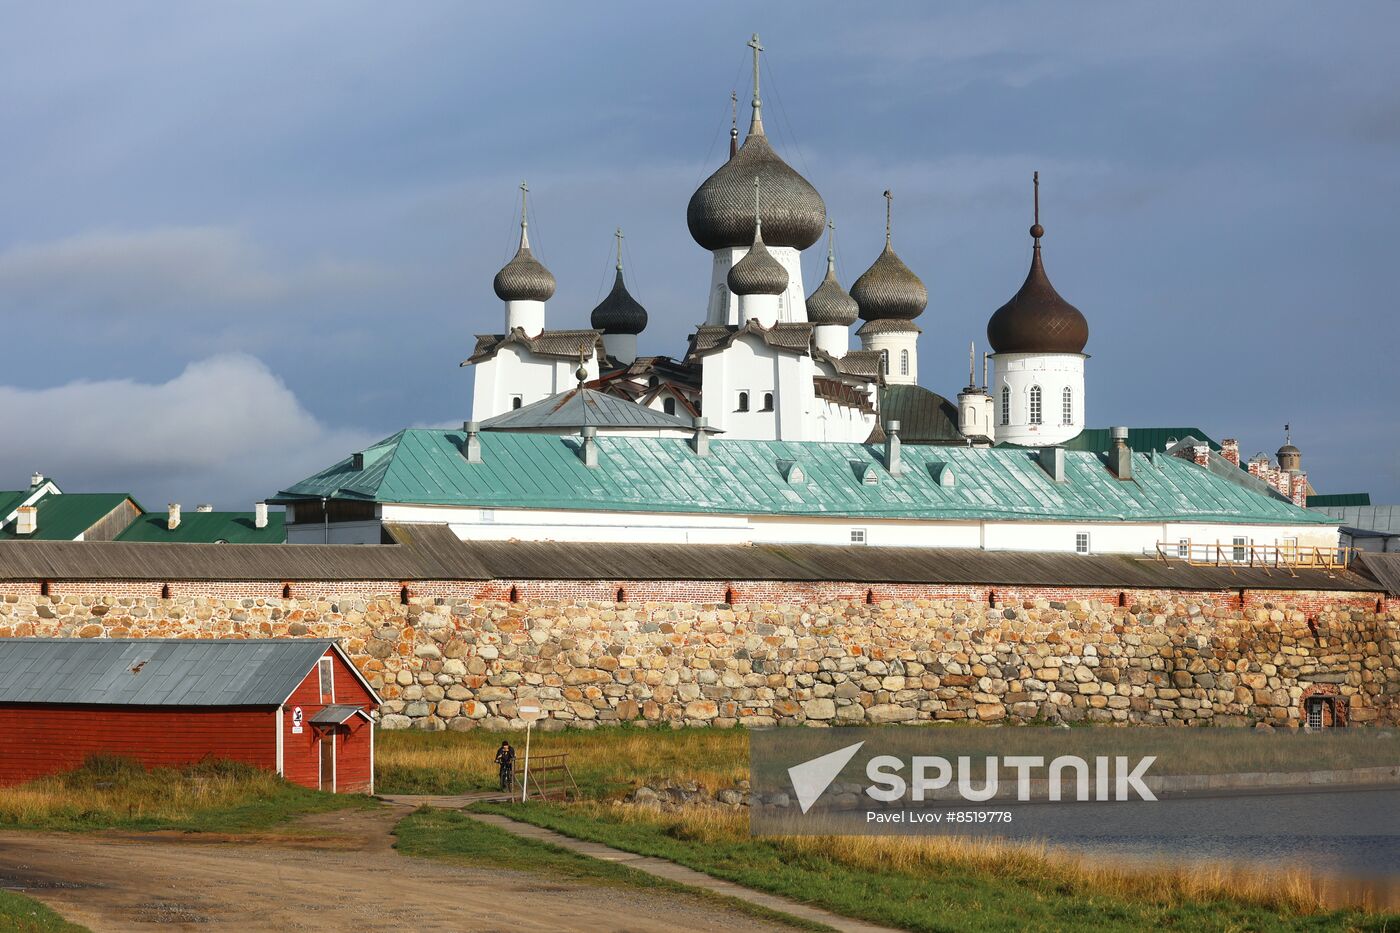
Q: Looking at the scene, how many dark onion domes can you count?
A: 7